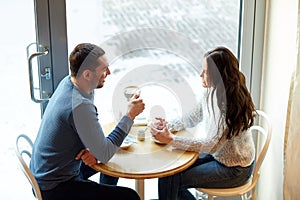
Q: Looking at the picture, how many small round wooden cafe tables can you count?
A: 1